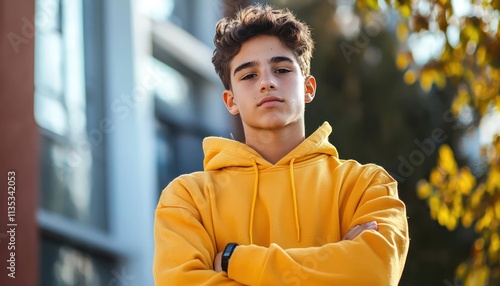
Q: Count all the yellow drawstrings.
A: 2